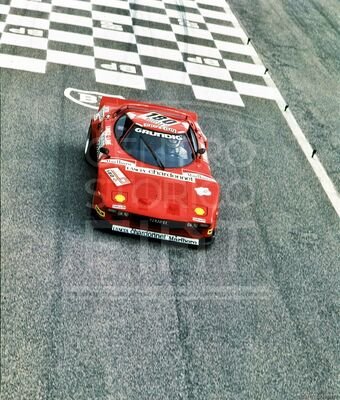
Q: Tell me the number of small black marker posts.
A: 4